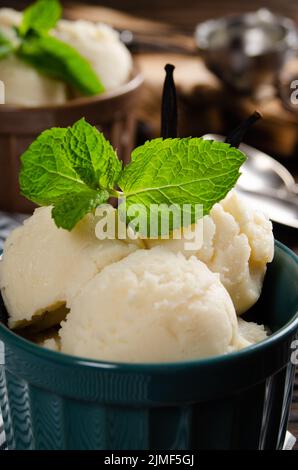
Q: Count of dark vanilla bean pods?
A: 2